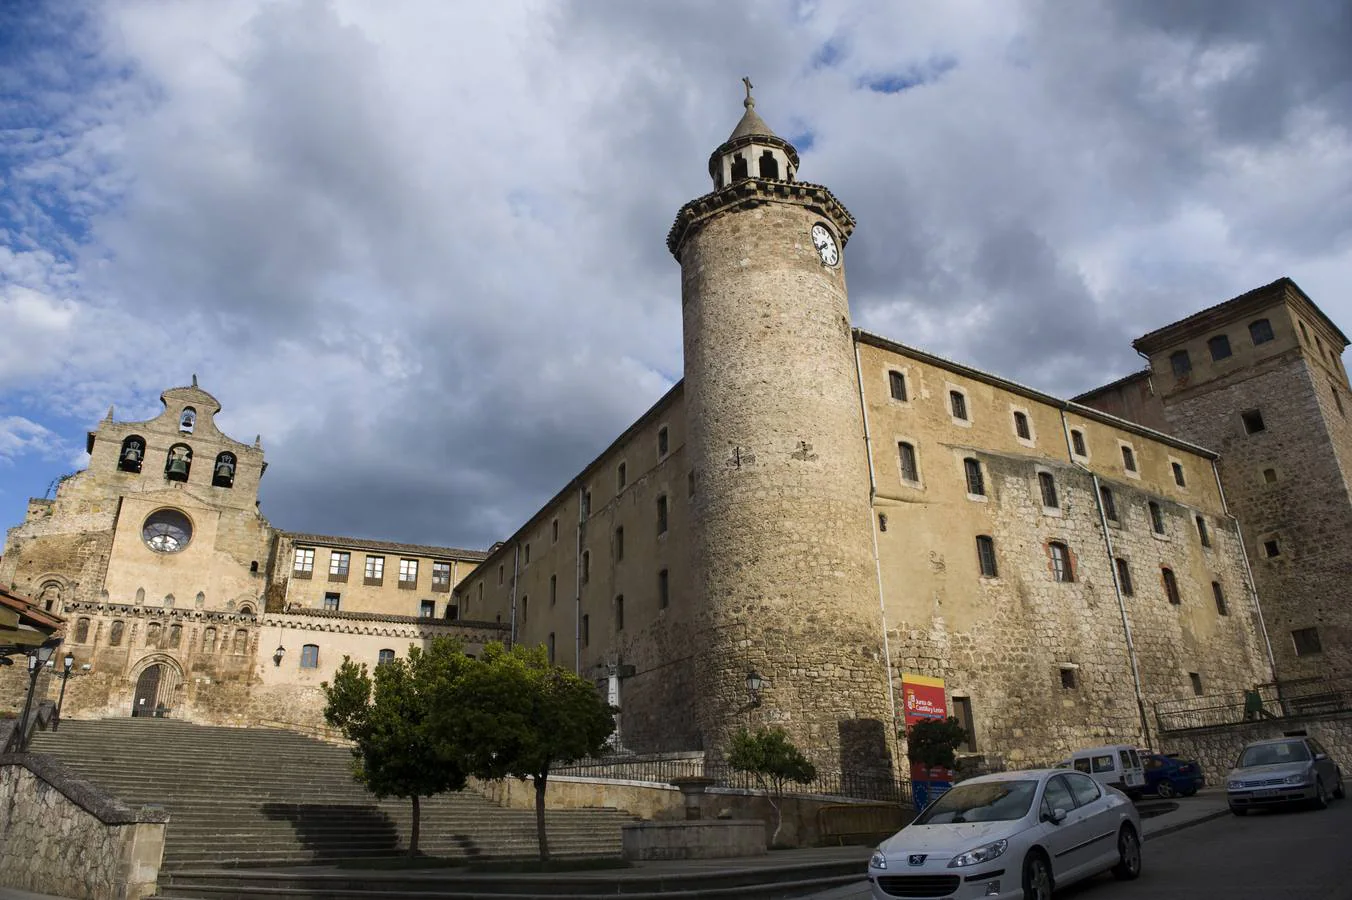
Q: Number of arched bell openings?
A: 4